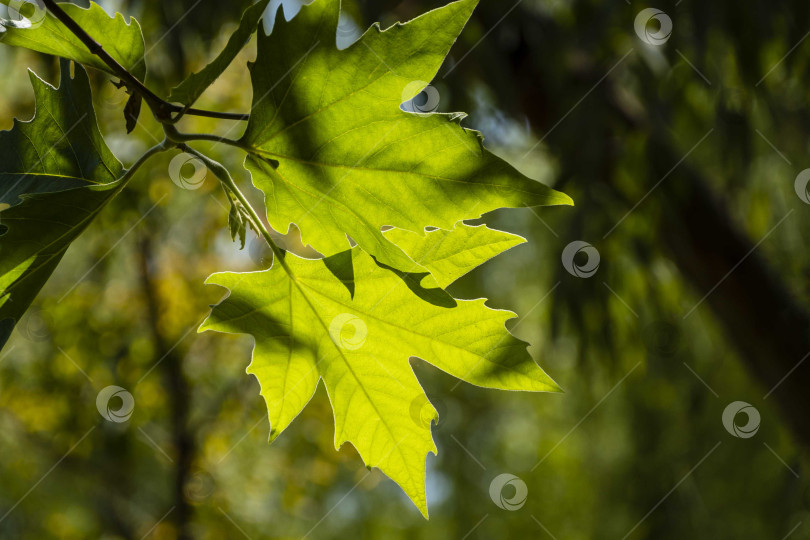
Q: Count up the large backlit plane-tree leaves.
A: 2